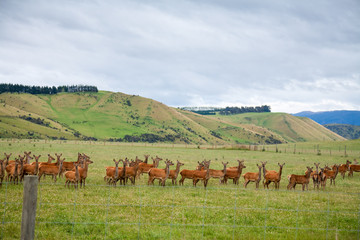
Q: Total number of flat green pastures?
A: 1